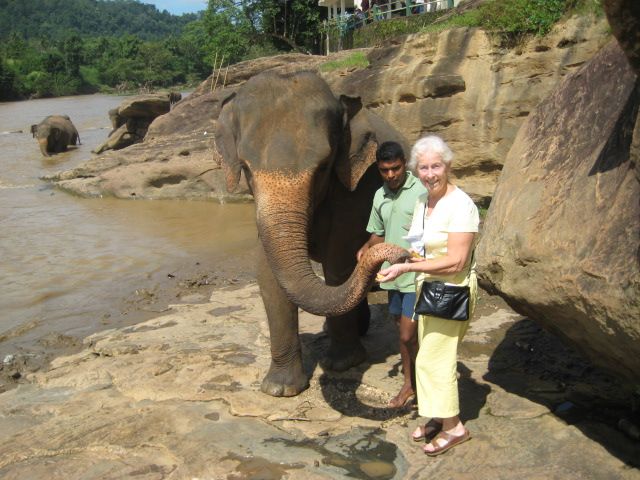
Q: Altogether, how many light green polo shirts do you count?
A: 1